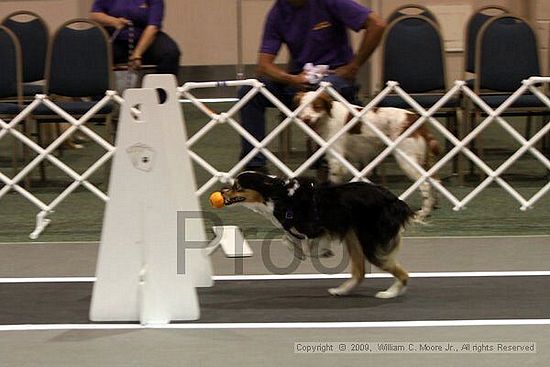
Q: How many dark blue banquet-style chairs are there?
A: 7